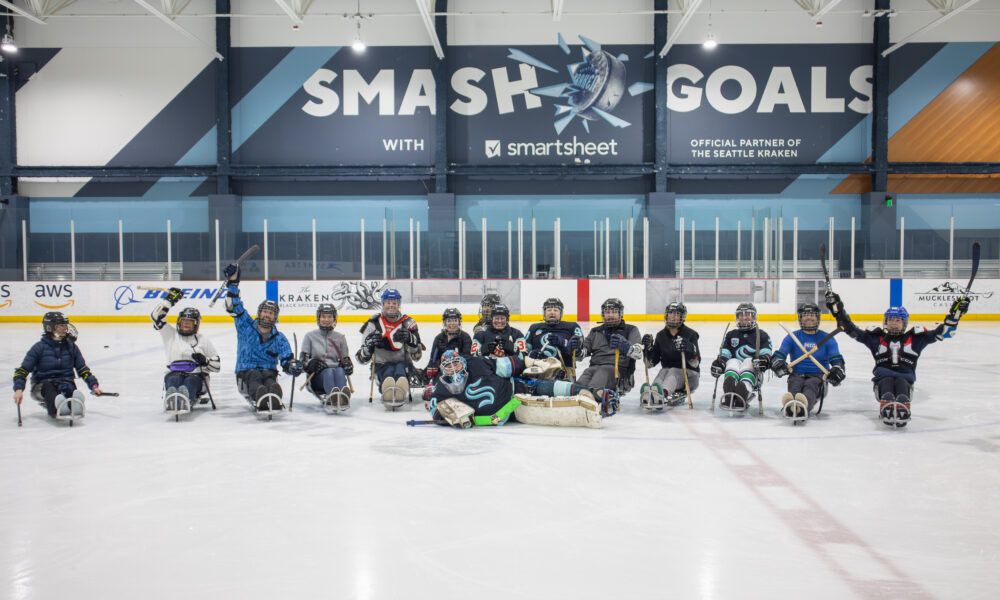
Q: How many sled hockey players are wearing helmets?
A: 15